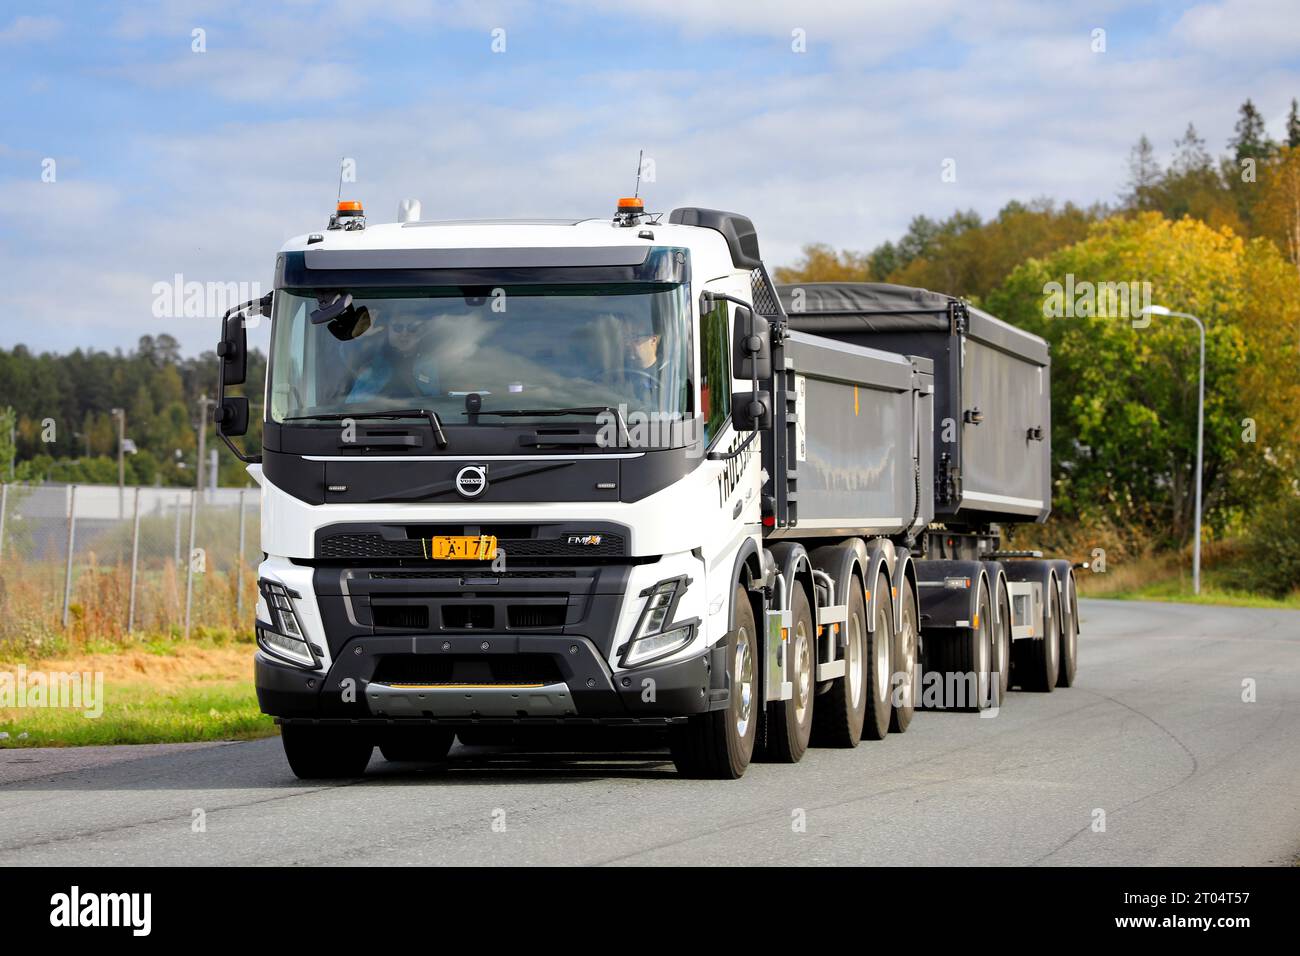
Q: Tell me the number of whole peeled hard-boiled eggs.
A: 0